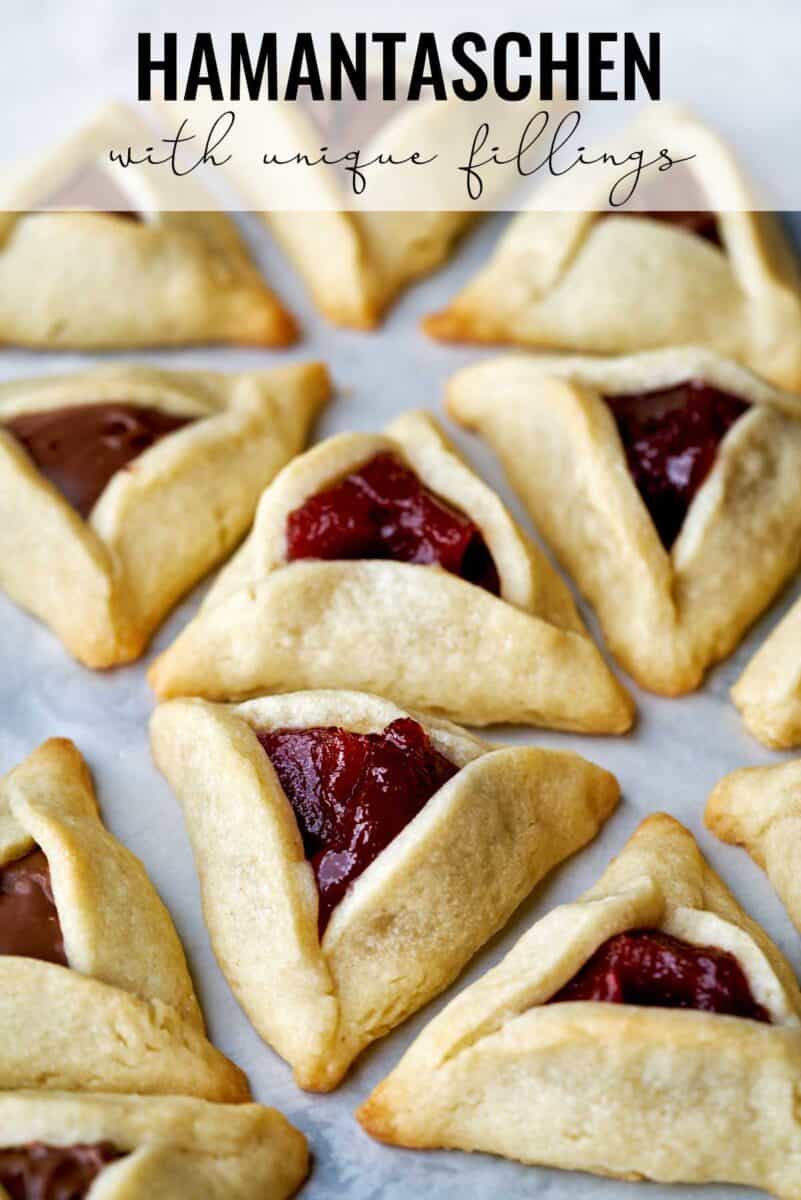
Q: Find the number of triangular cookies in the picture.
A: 12